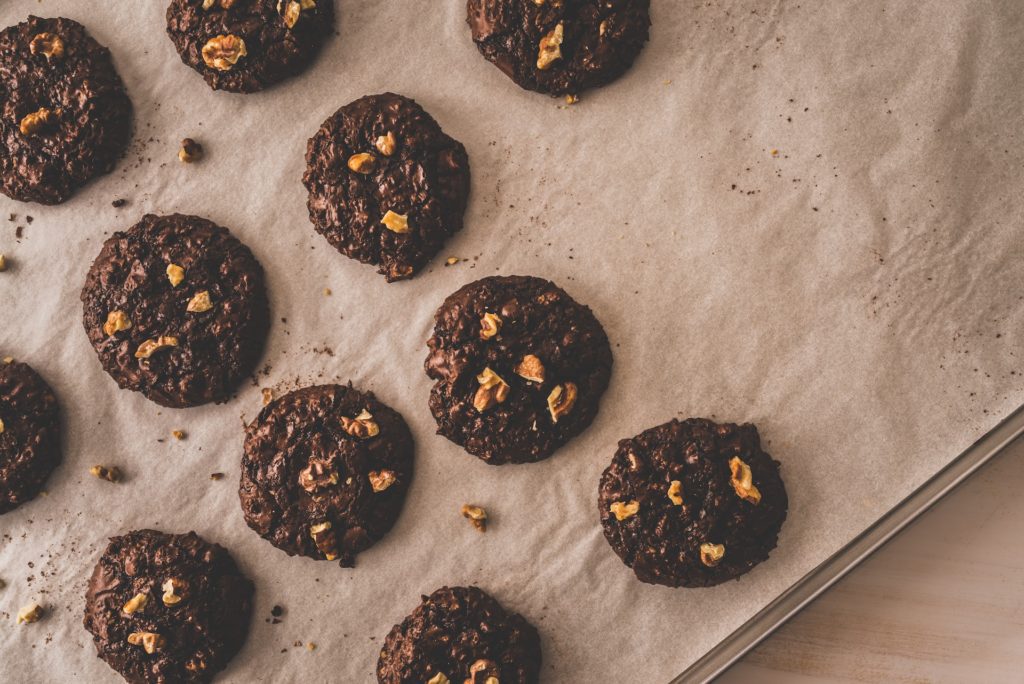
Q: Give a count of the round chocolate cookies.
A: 11